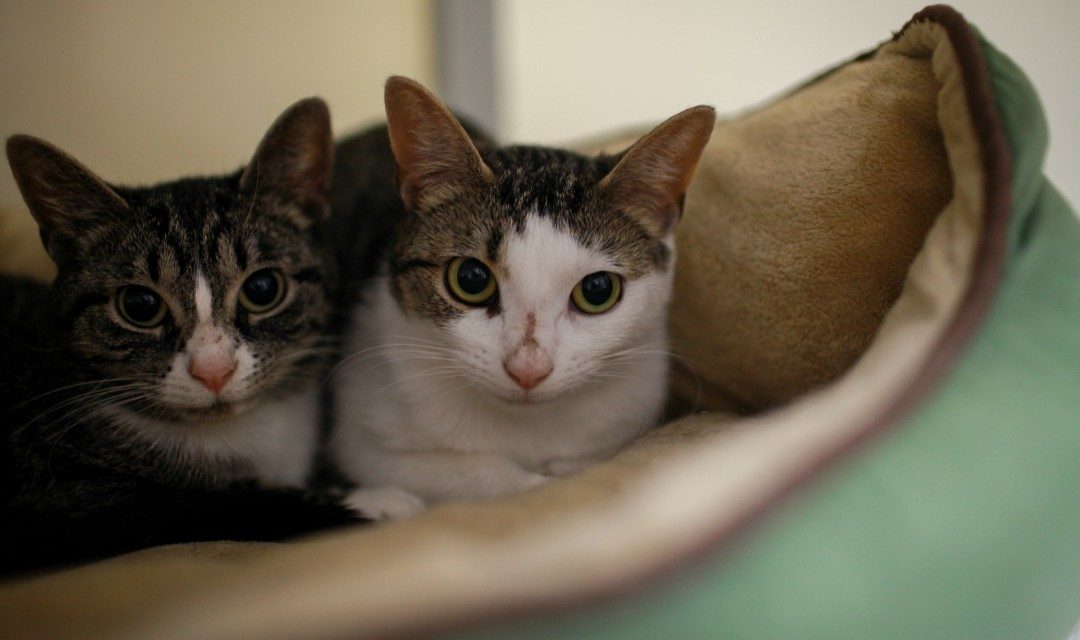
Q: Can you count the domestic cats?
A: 2